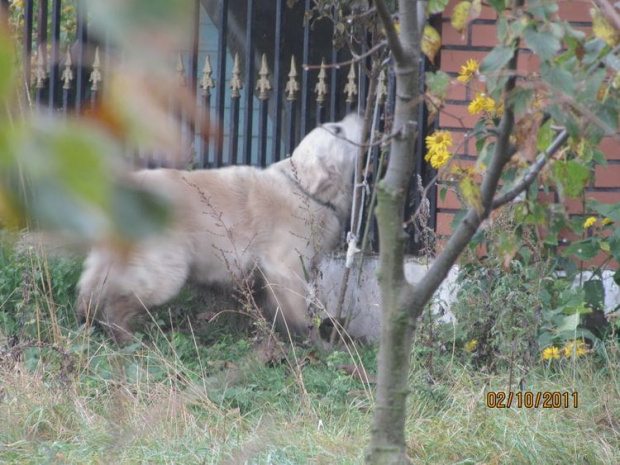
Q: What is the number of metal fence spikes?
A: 11